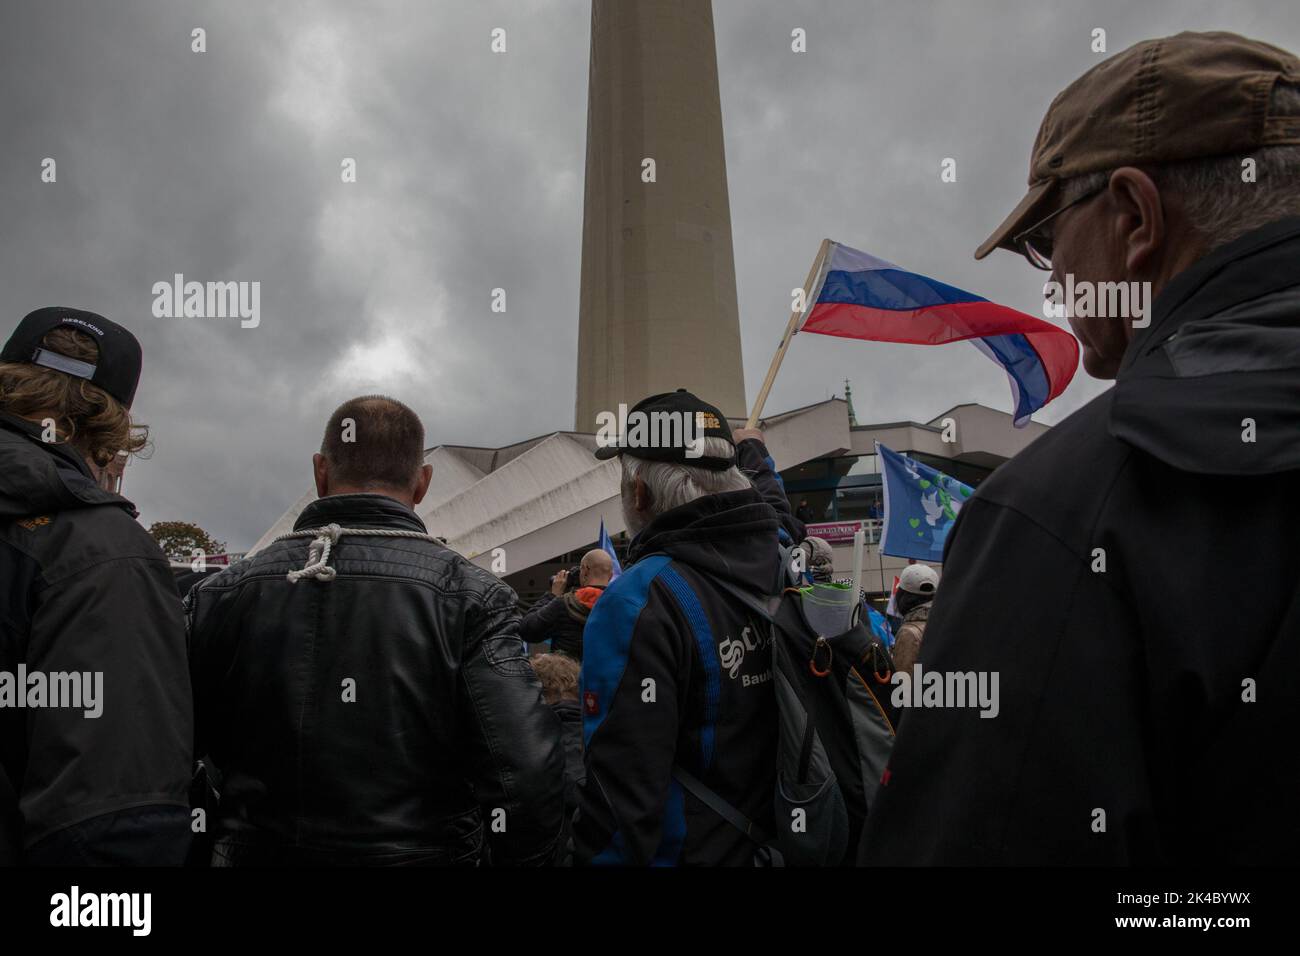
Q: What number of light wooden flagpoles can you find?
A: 1